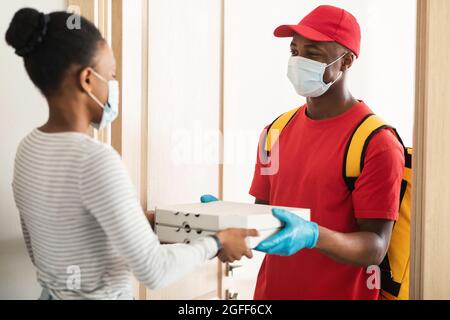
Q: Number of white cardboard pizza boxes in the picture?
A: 2